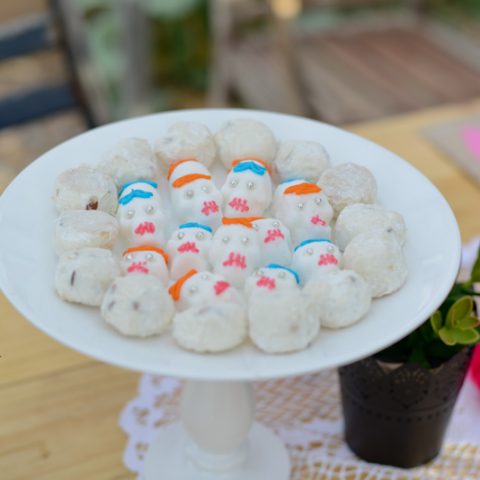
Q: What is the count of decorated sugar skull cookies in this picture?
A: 11